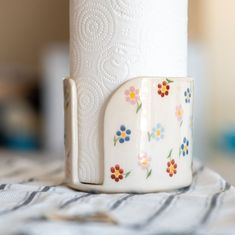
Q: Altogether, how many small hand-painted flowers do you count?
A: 10